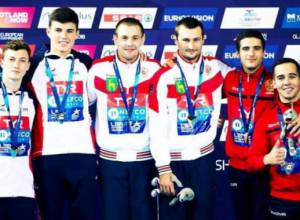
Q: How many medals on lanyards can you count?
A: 6